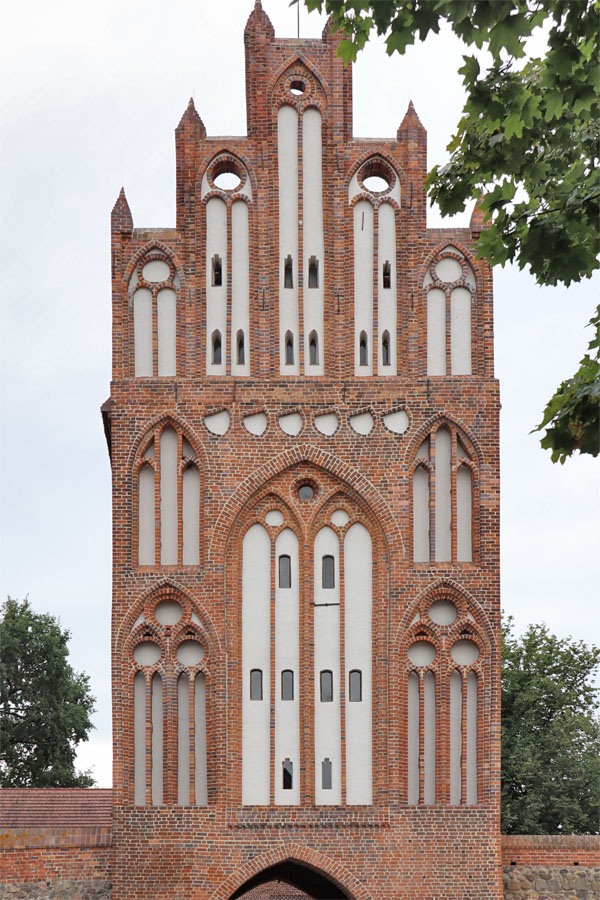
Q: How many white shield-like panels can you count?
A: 6